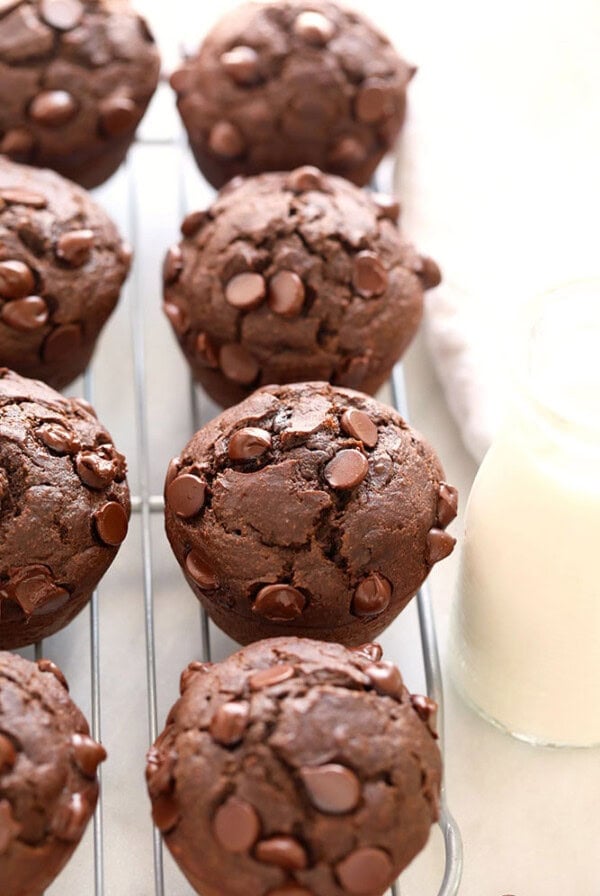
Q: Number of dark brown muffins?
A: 8